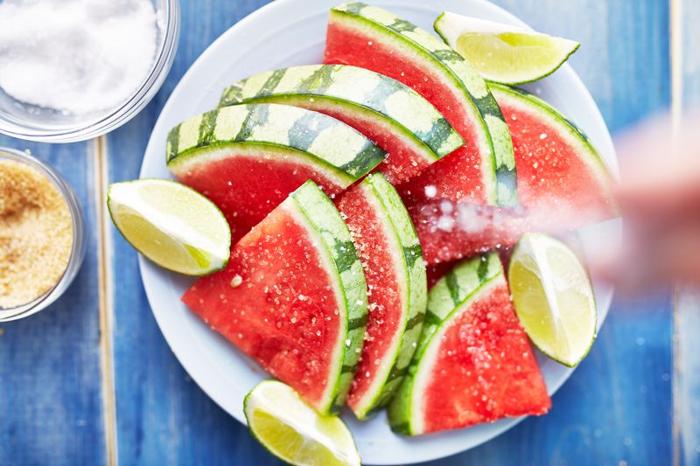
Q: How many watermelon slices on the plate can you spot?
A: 7